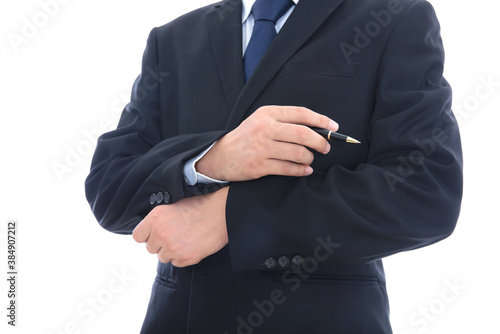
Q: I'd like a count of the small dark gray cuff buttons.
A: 6